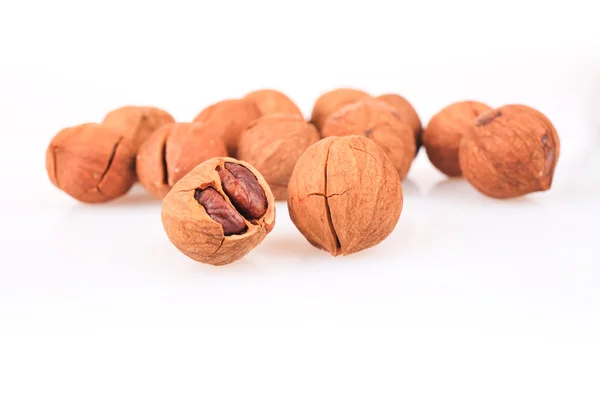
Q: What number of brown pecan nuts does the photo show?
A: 13